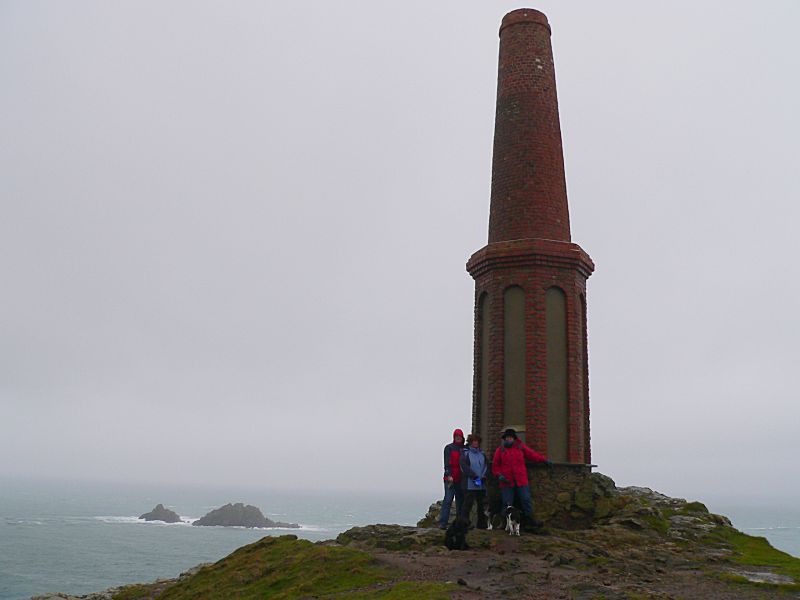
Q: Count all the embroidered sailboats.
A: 0